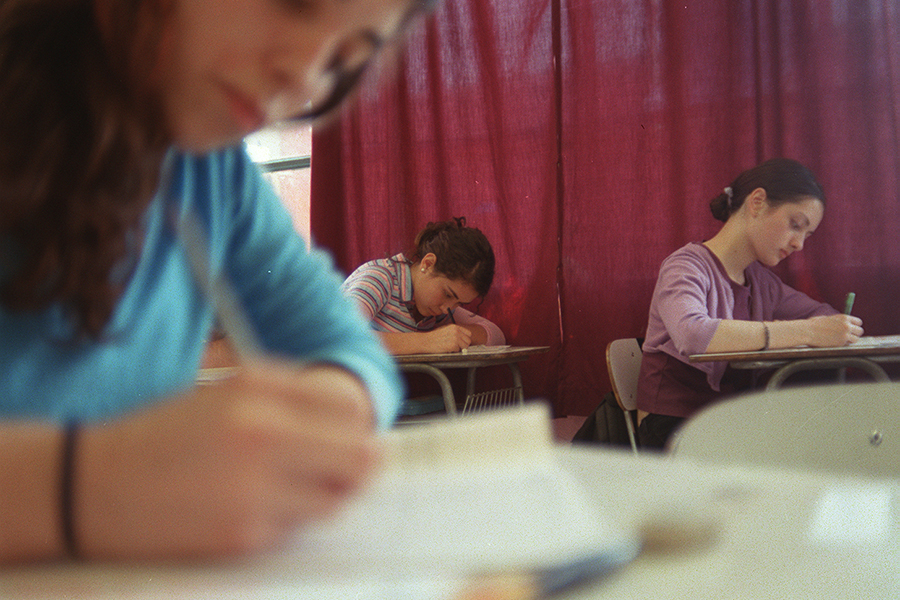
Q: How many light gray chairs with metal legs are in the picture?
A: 2